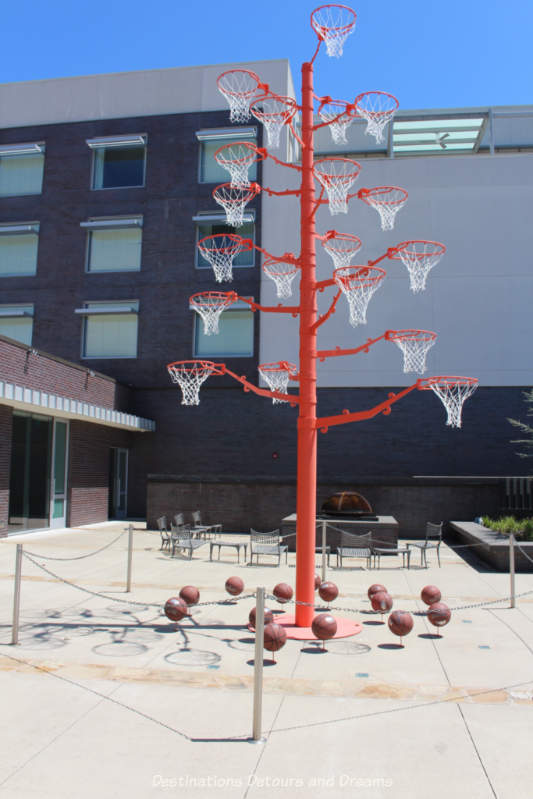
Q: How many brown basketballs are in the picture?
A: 14